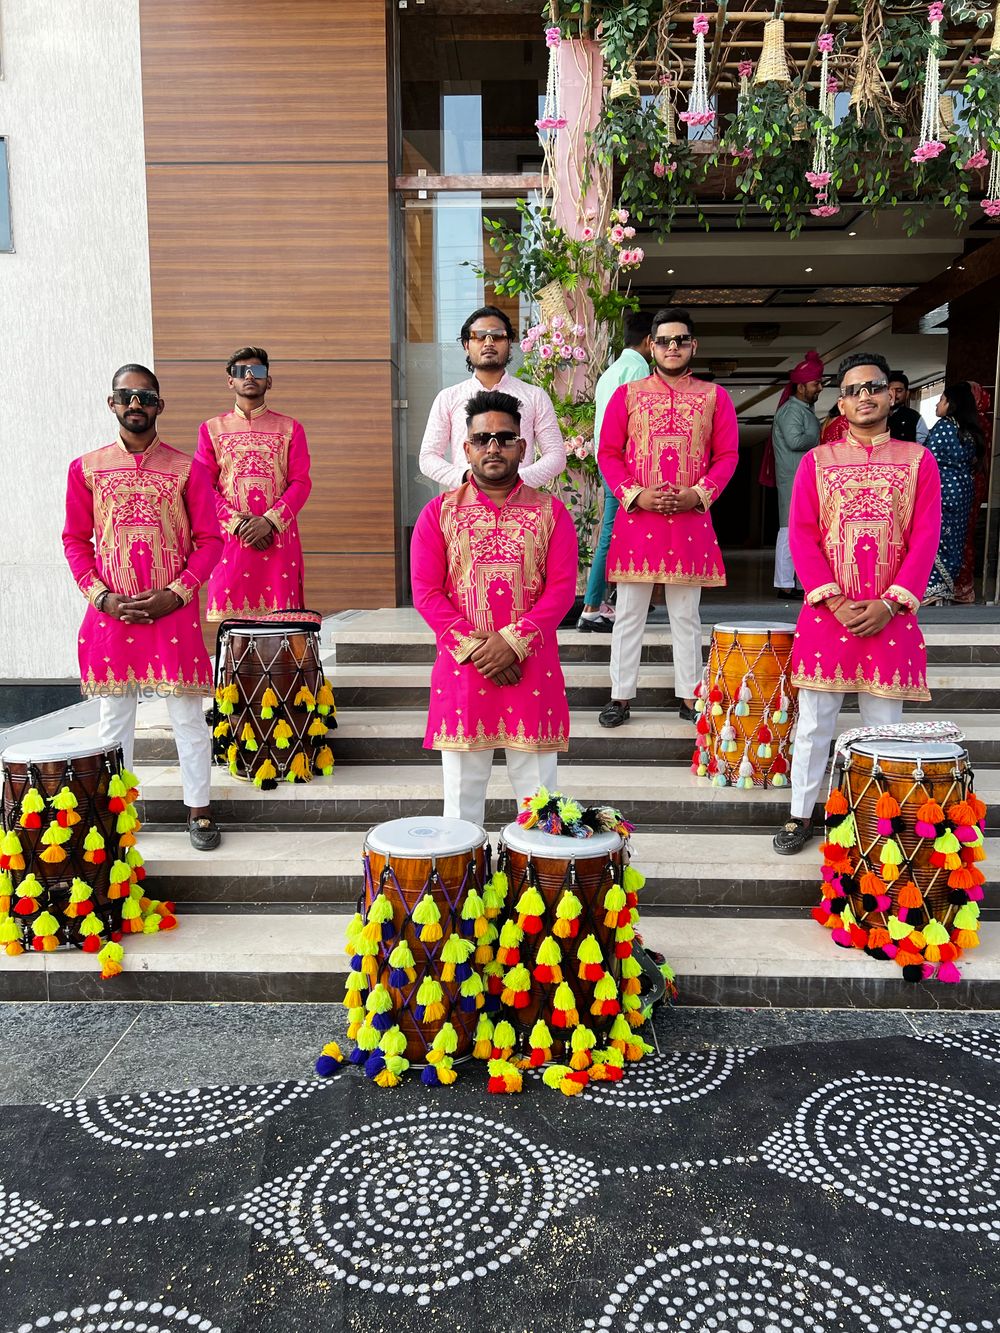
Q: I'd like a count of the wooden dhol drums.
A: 6